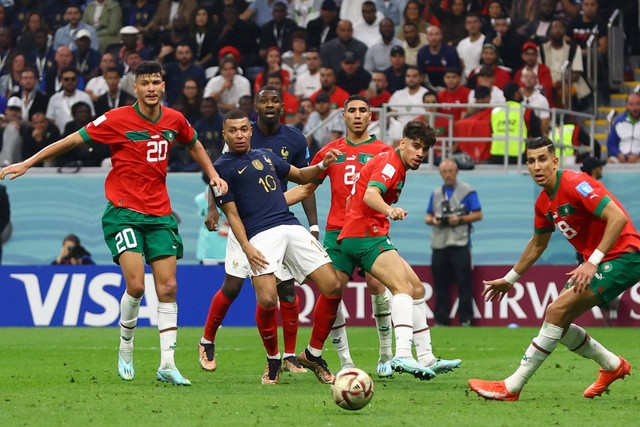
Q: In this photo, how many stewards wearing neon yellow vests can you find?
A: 2